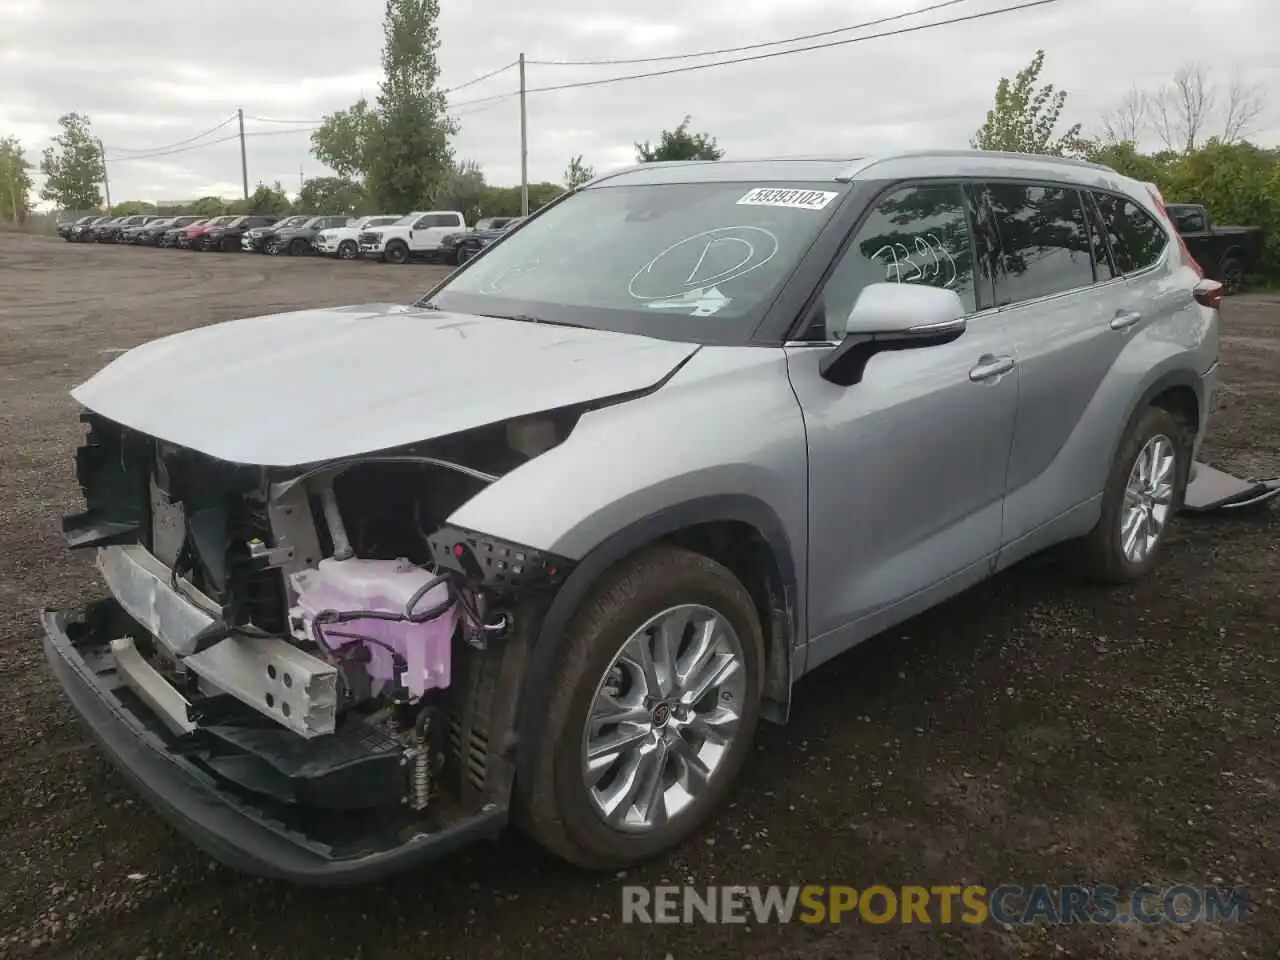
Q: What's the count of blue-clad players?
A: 0